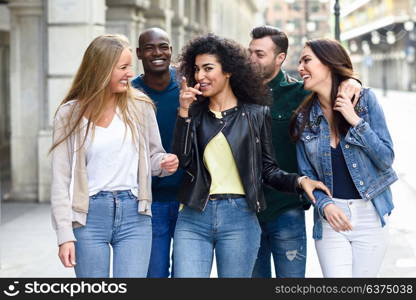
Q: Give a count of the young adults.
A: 5